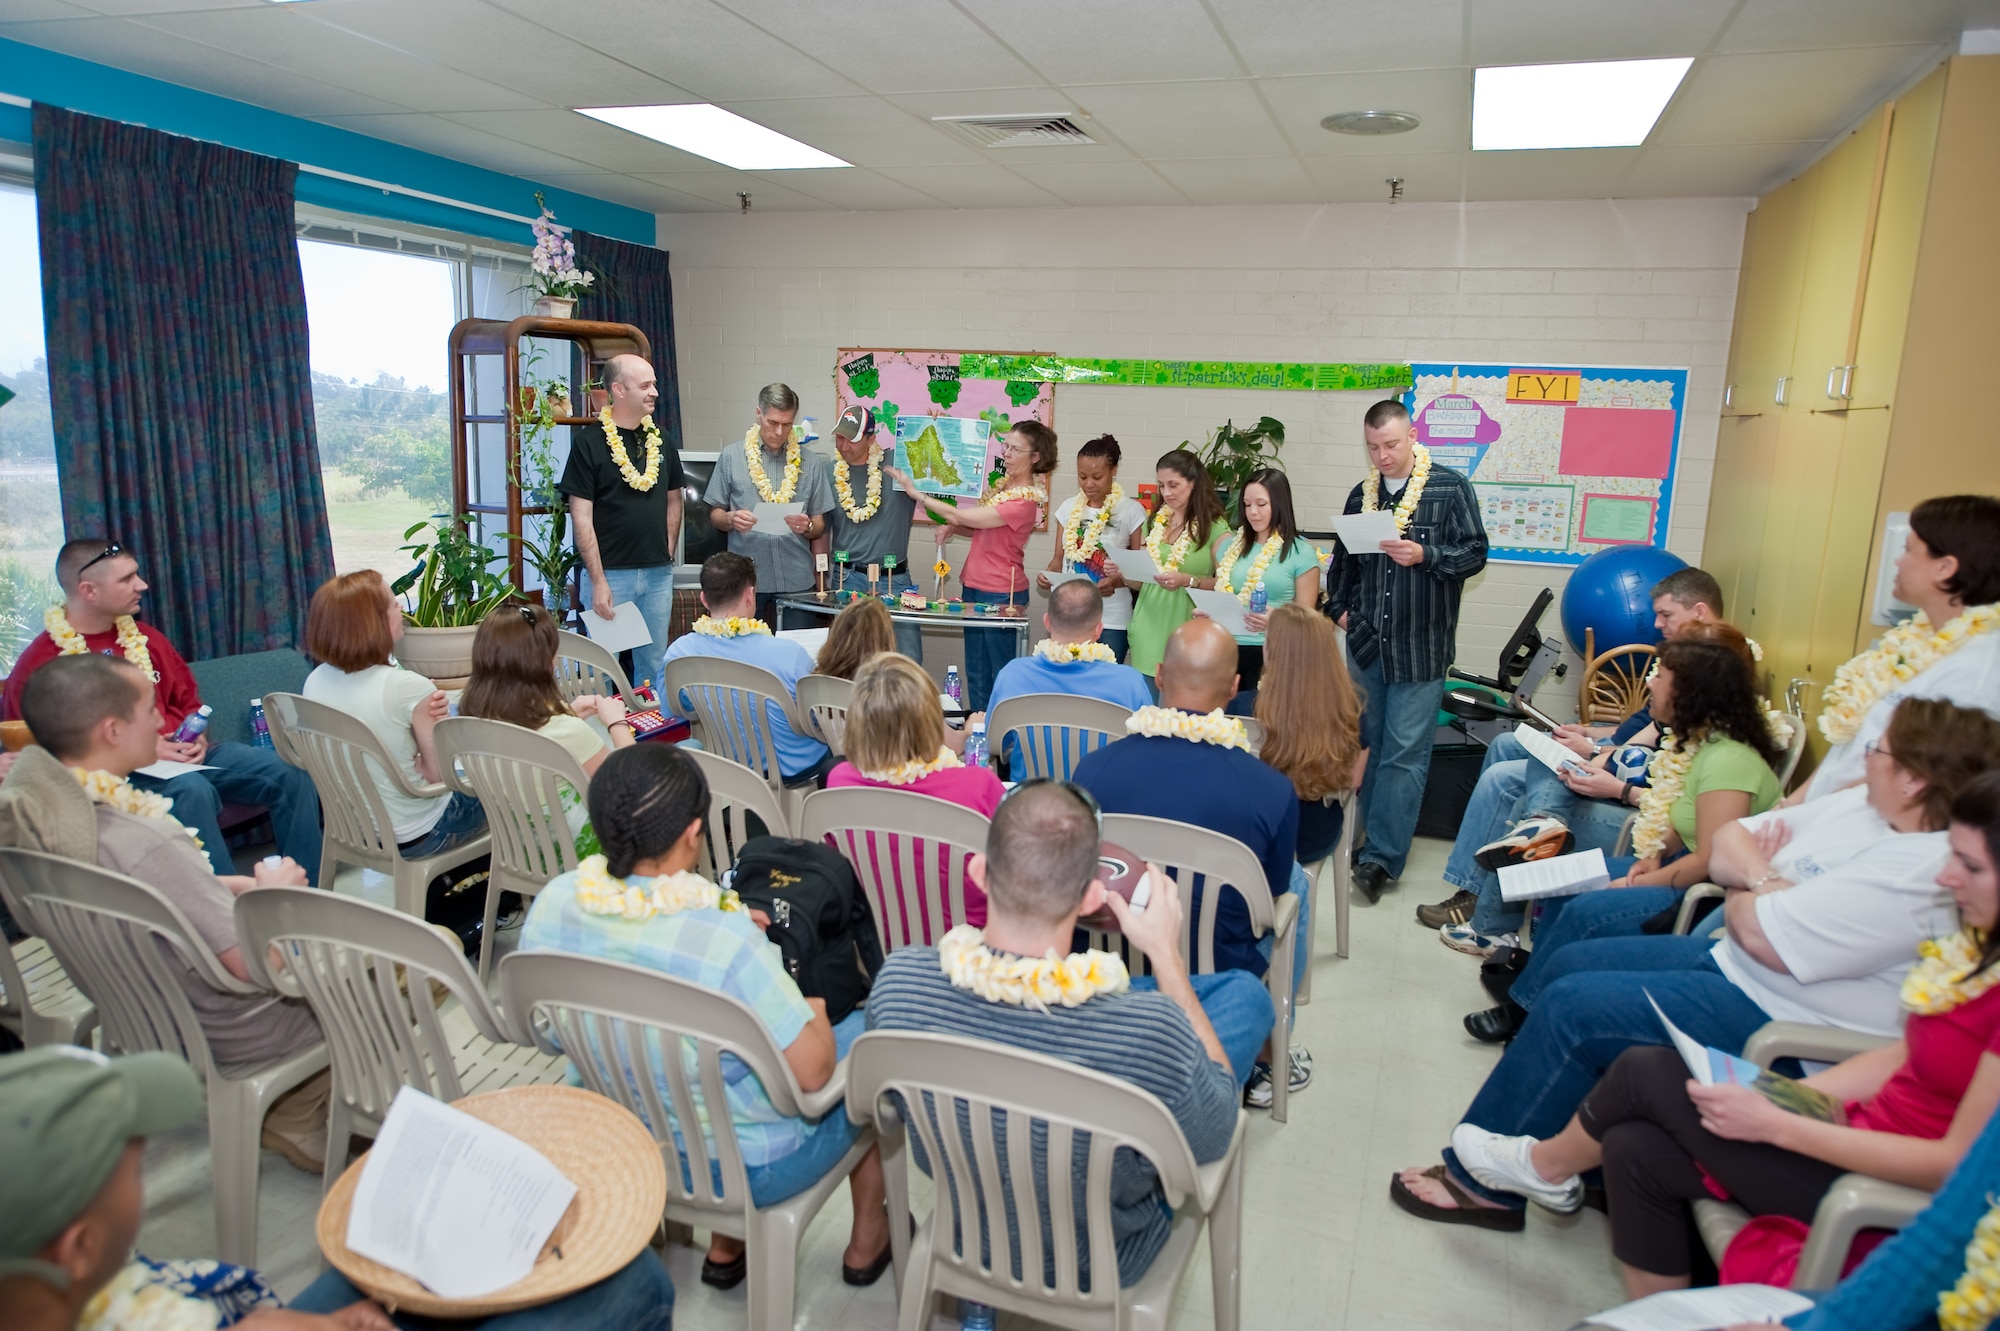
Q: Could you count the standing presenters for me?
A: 8